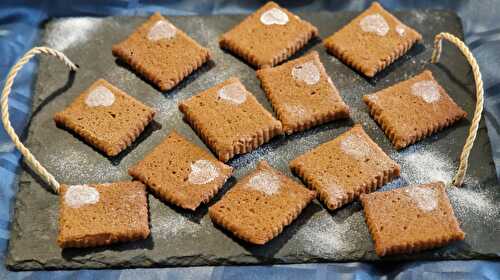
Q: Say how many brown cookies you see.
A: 12